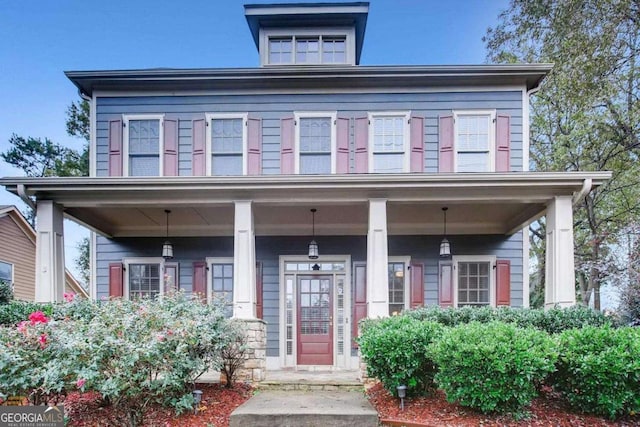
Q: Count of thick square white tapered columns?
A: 4